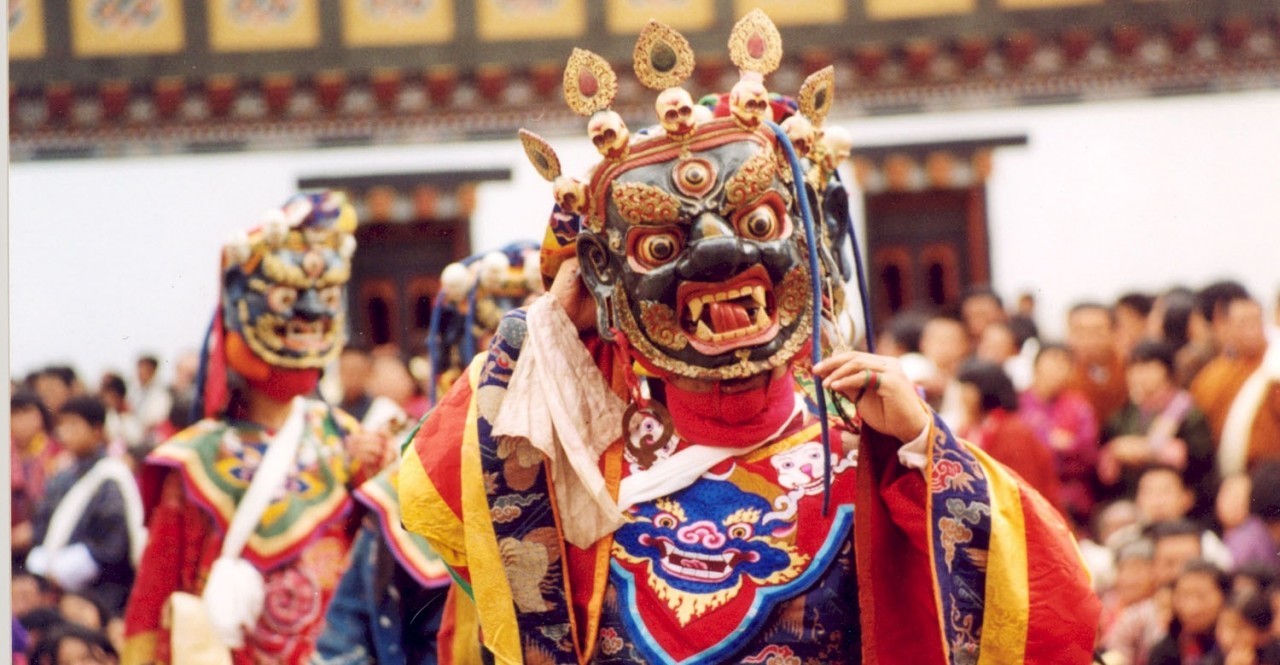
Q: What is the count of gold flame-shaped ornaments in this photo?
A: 5